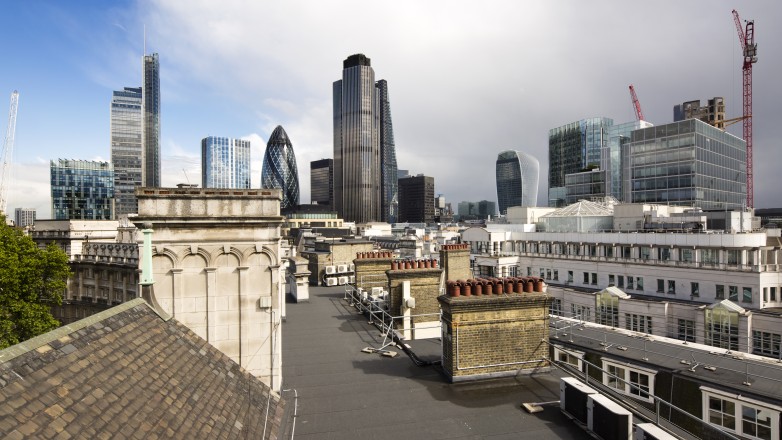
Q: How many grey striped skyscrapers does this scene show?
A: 1